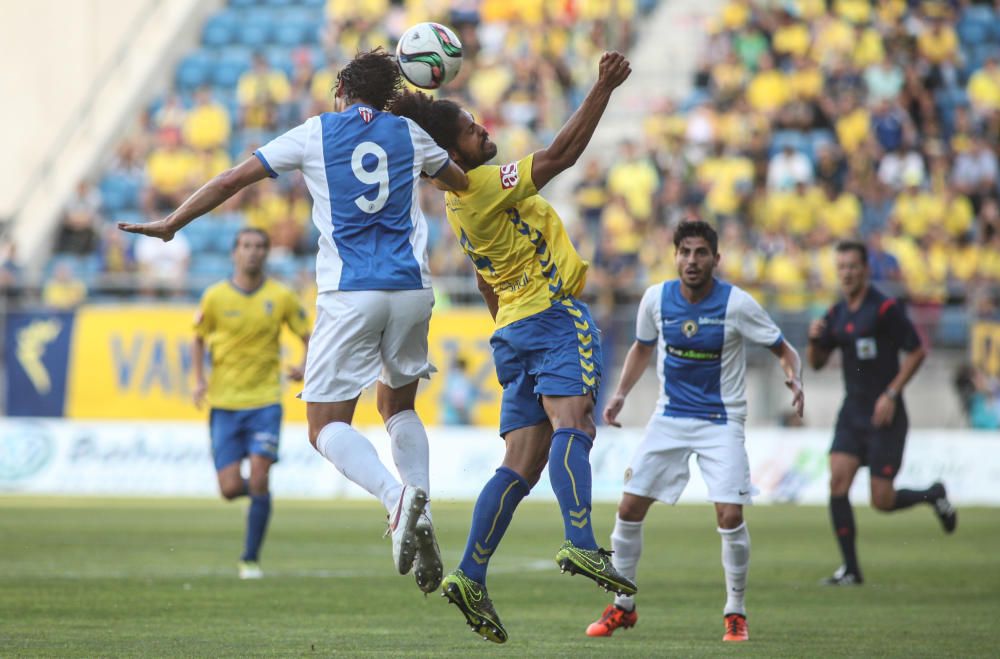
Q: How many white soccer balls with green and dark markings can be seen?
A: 1